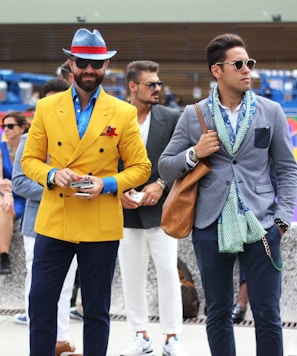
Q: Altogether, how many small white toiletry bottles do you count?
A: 0